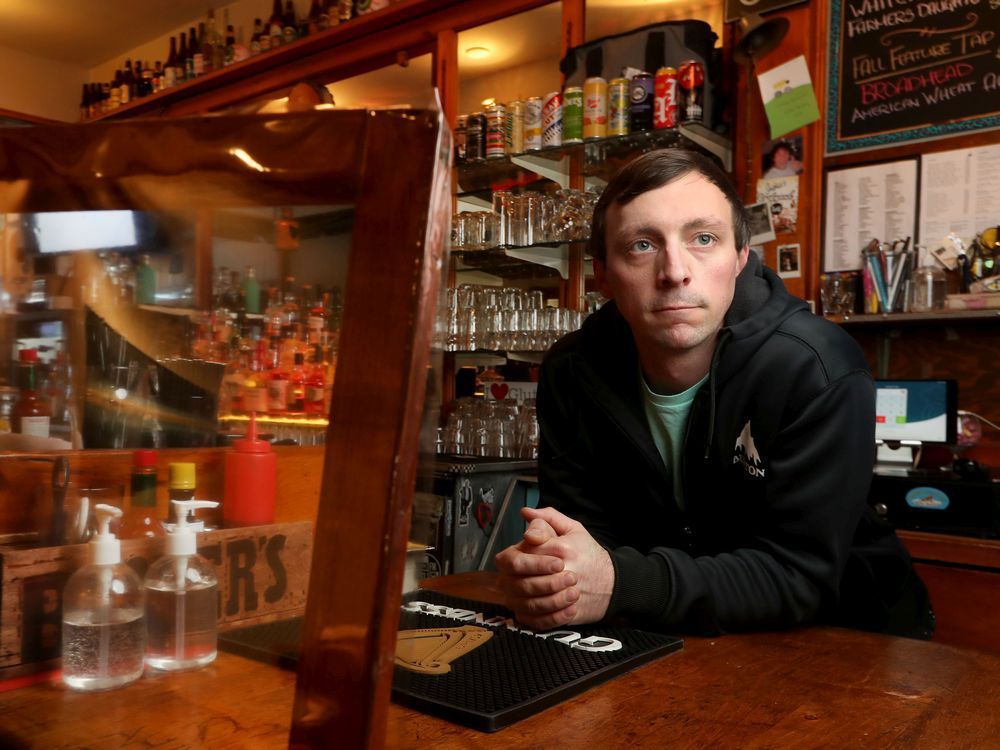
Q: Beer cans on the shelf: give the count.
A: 12